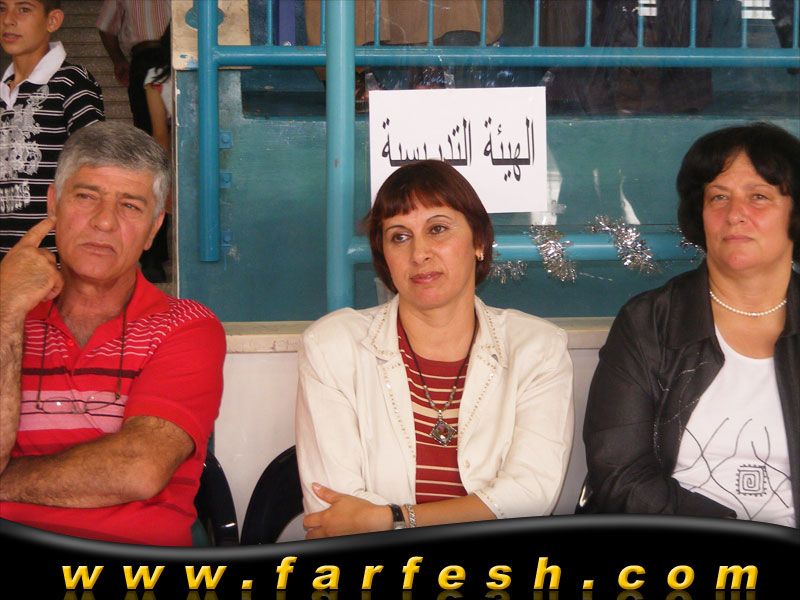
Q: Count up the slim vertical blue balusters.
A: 11